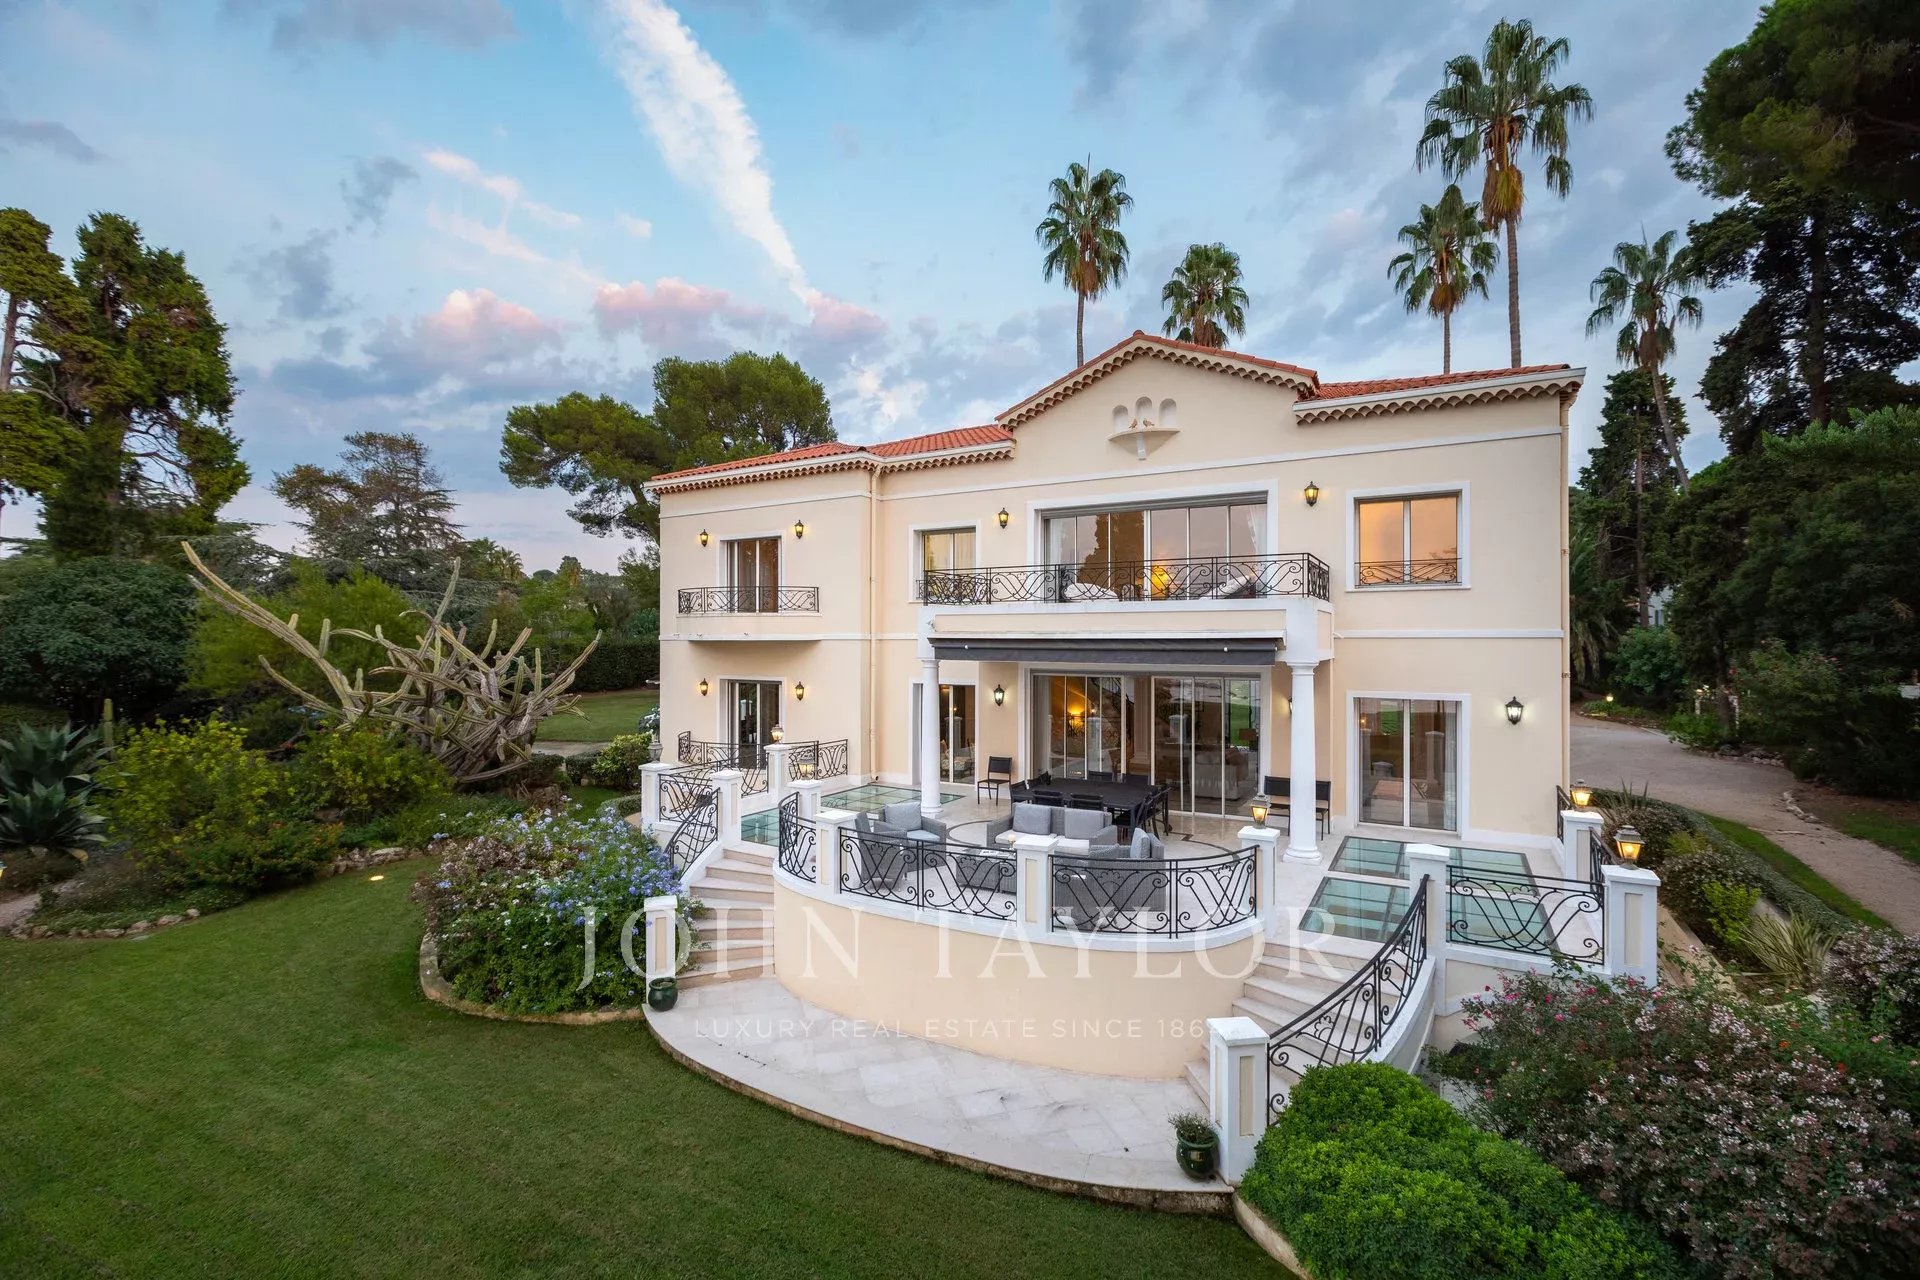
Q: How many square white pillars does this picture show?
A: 12